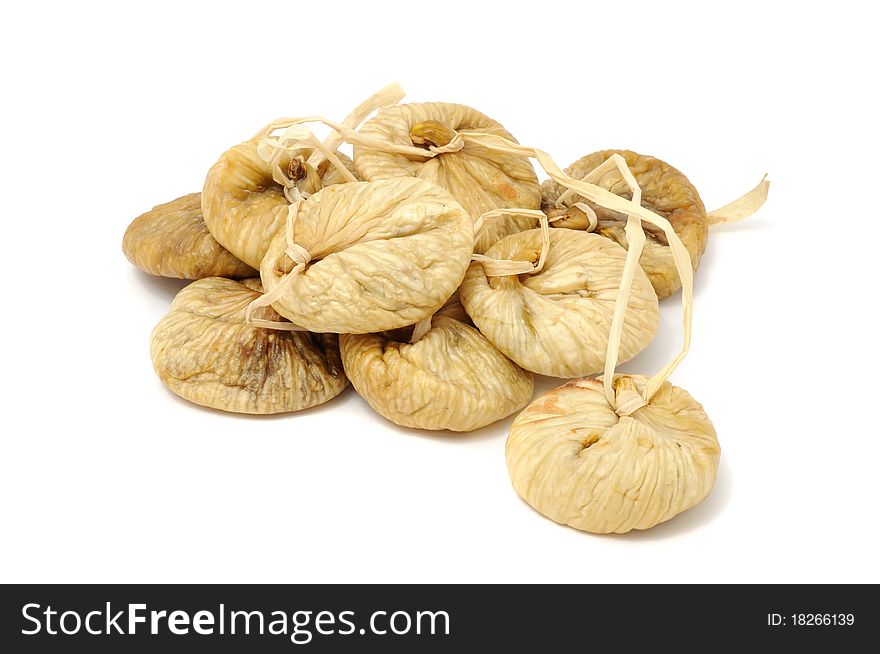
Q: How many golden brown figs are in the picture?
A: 9